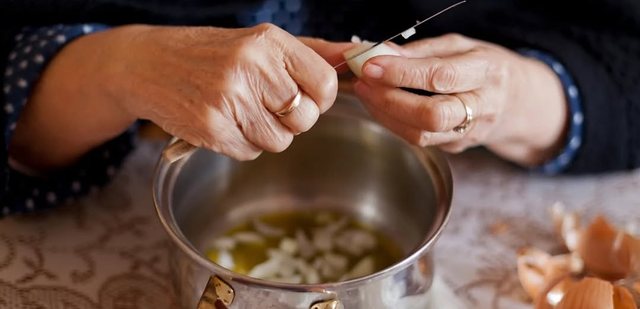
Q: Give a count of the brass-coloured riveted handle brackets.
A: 2